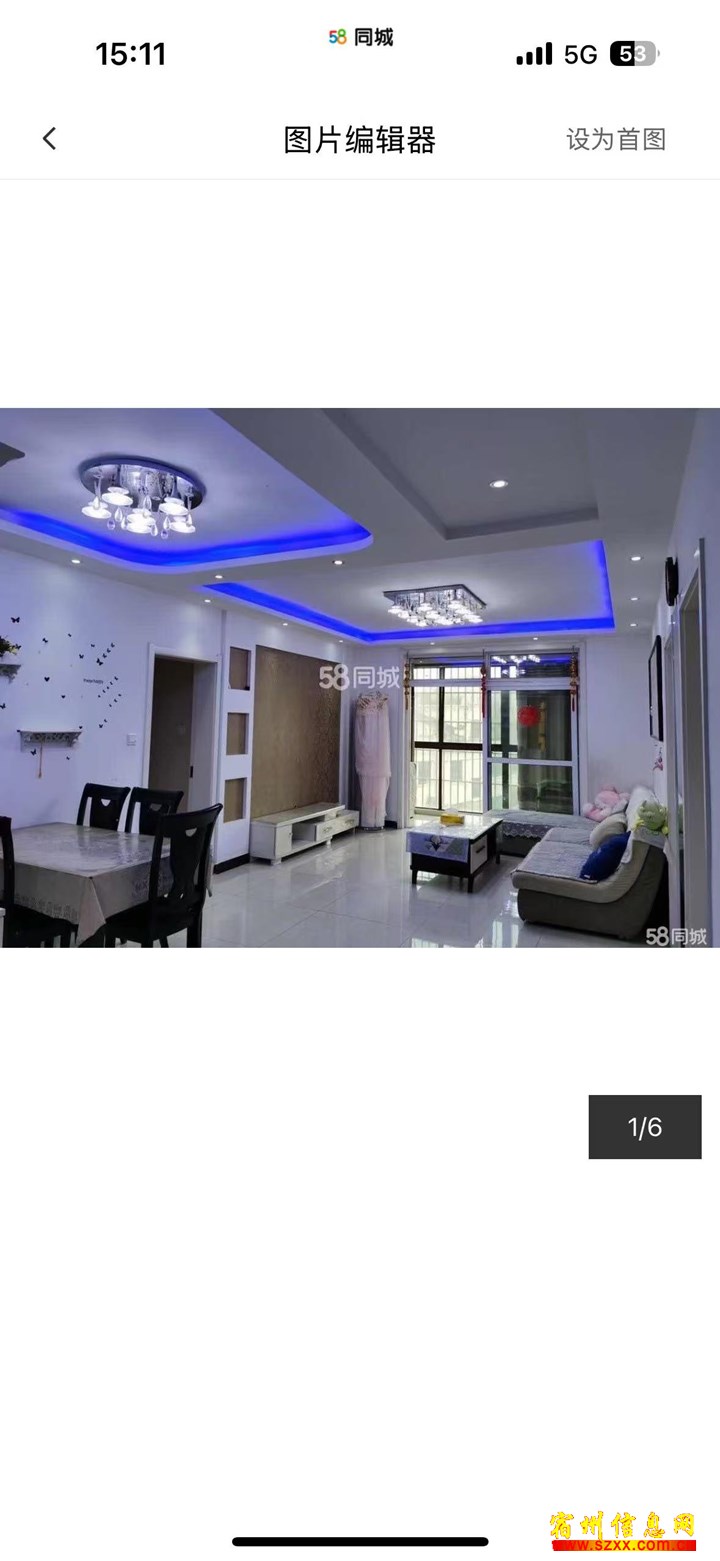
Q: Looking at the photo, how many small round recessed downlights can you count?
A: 12